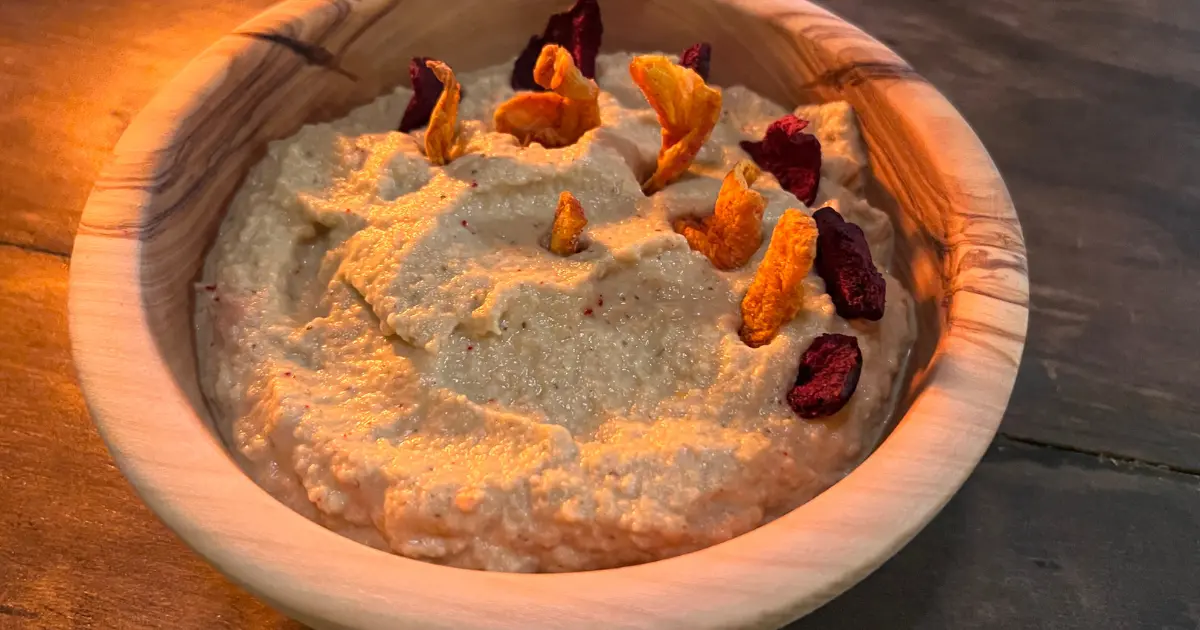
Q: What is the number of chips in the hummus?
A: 12